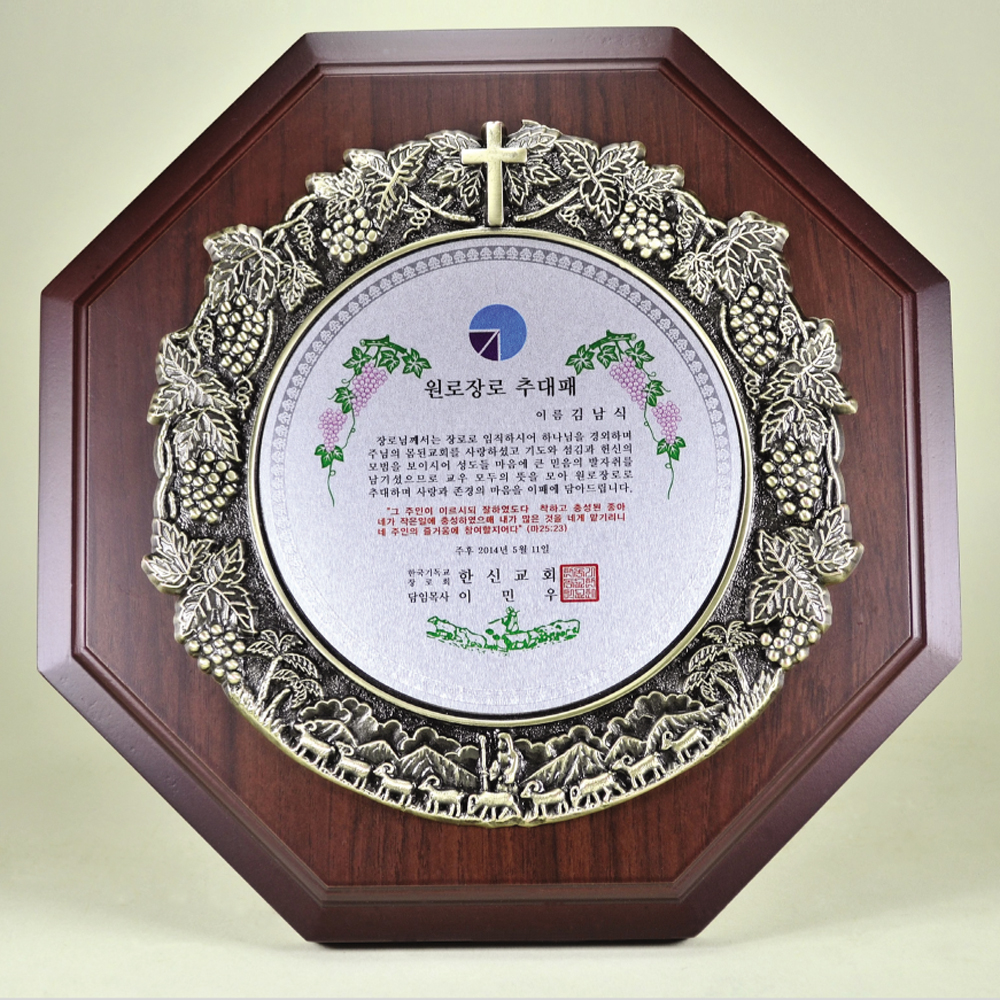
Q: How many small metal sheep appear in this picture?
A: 9